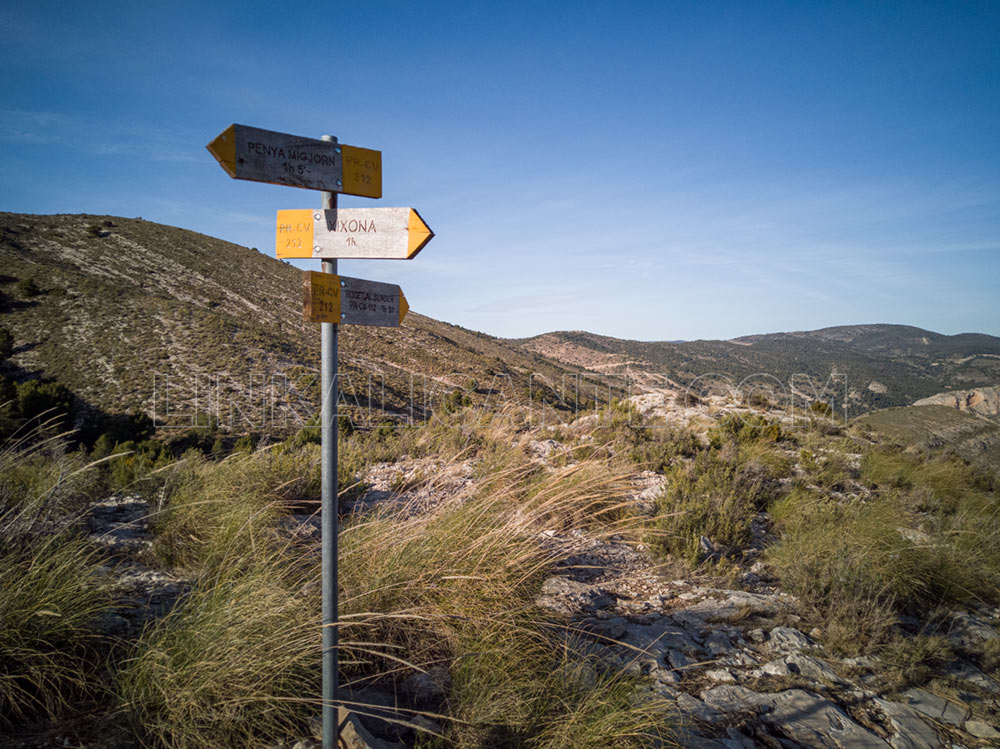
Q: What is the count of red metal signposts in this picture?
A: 0